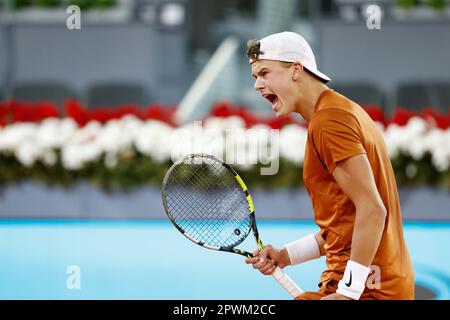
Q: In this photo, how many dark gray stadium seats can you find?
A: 4